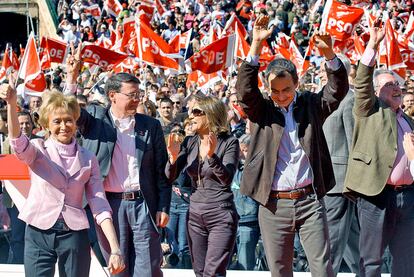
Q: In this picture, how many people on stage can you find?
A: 6